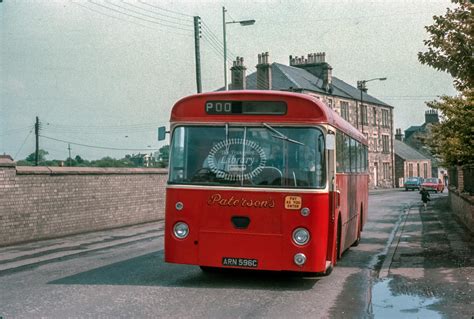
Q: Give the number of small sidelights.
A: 2